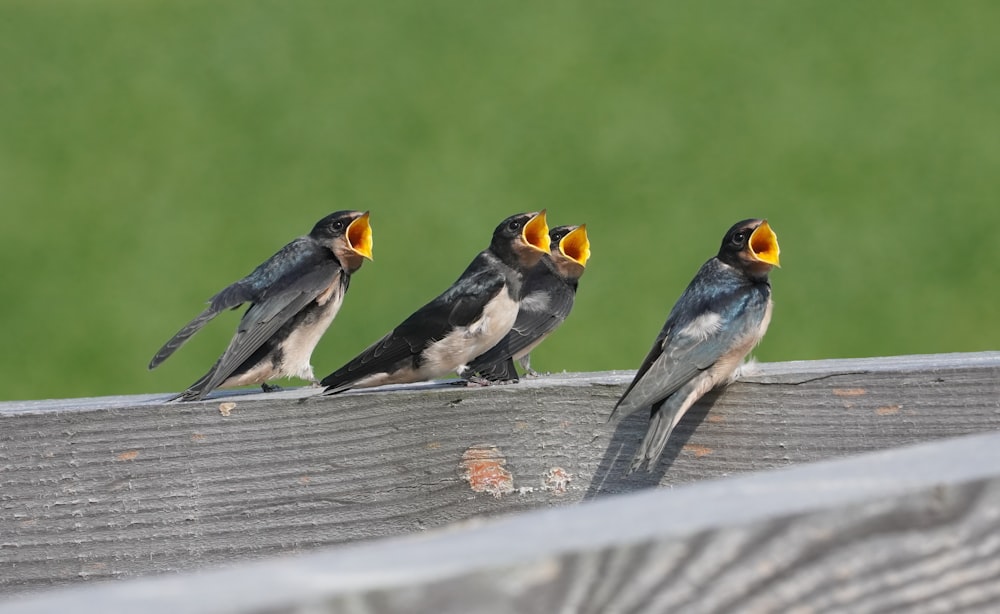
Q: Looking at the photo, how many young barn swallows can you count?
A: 4